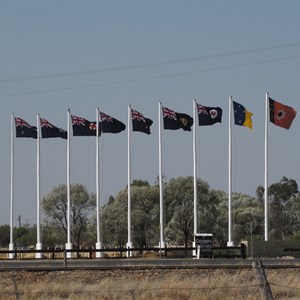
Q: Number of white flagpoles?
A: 9